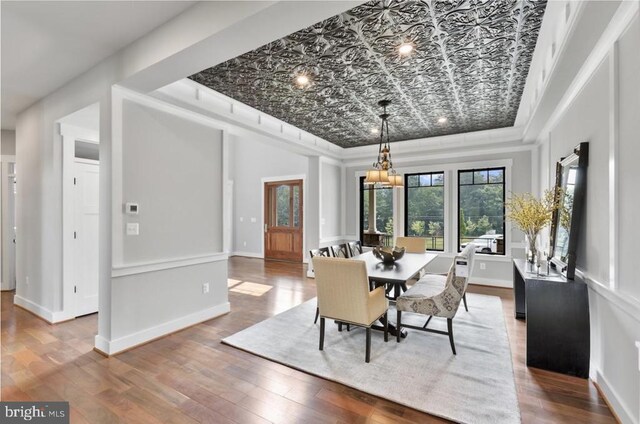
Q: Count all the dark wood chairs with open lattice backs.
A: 3